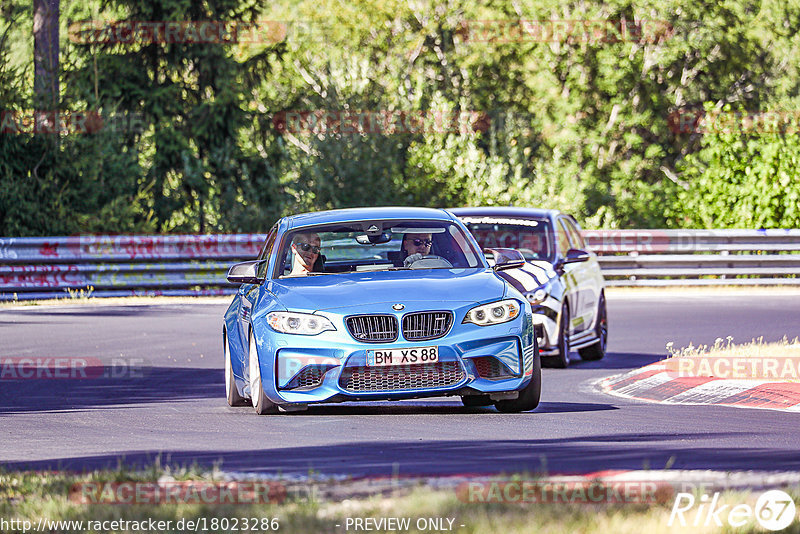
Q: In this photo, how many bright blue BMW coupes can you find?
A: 1